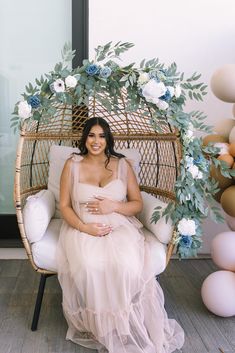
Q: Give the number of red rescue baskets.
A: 0